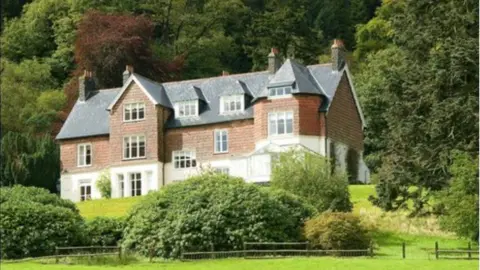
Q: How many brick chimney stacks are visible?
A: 4